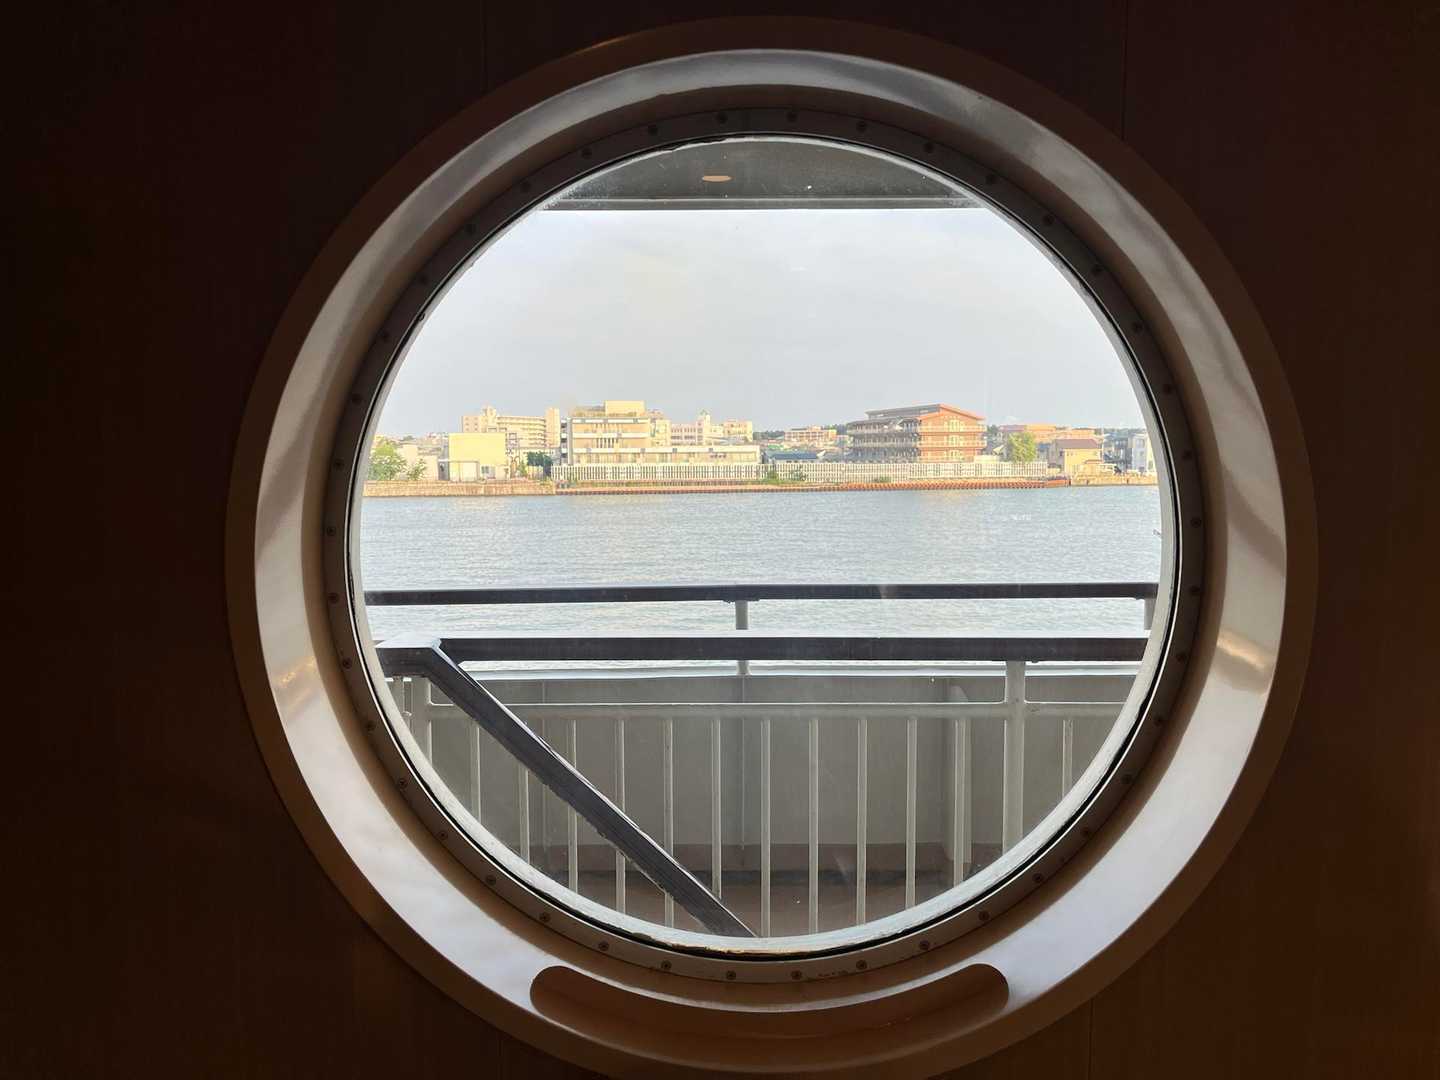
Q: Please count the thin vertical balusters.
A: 12